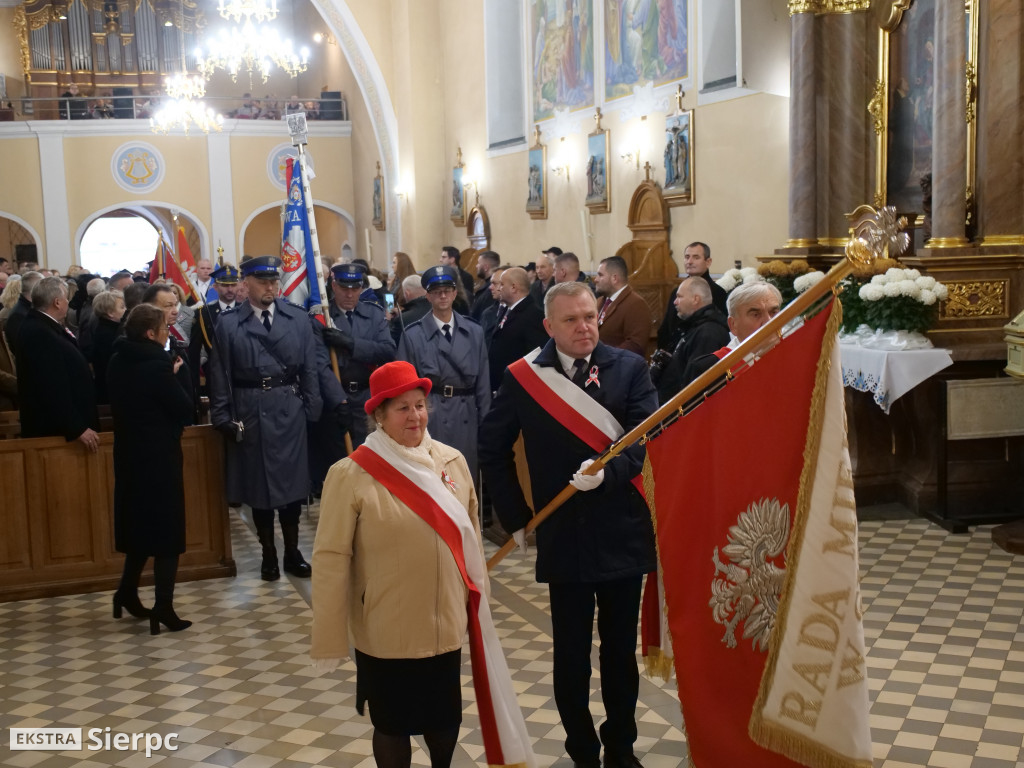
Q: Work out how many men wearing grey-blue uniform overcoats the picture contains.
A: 3